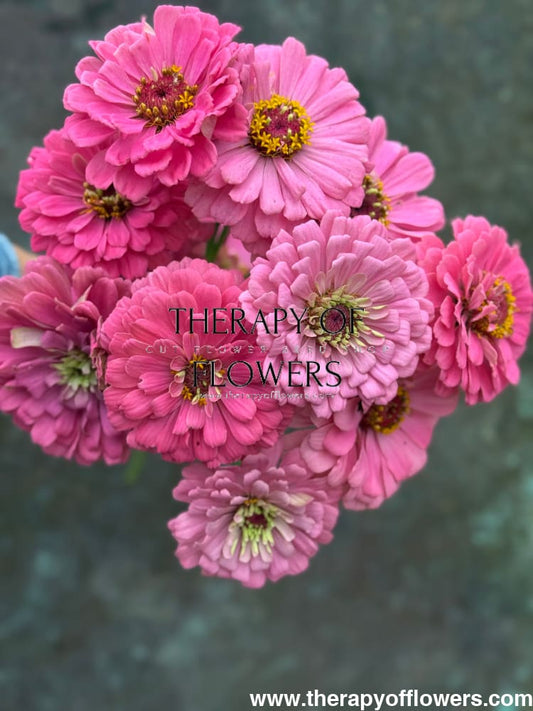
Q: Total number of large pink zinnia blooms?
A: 10